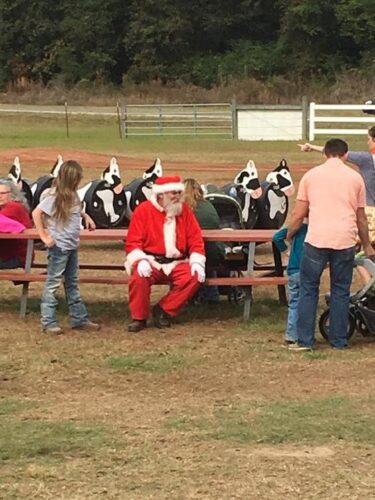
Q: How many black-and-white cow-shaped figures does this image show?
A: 6